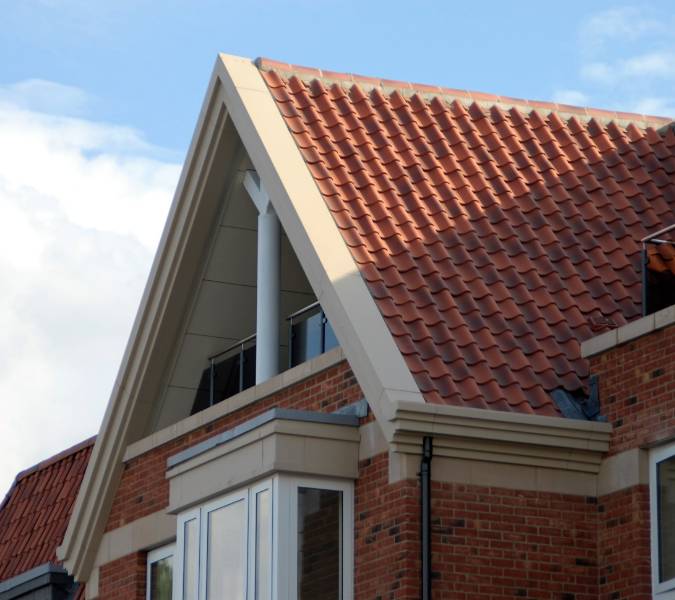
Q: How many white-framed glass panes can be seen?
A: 6